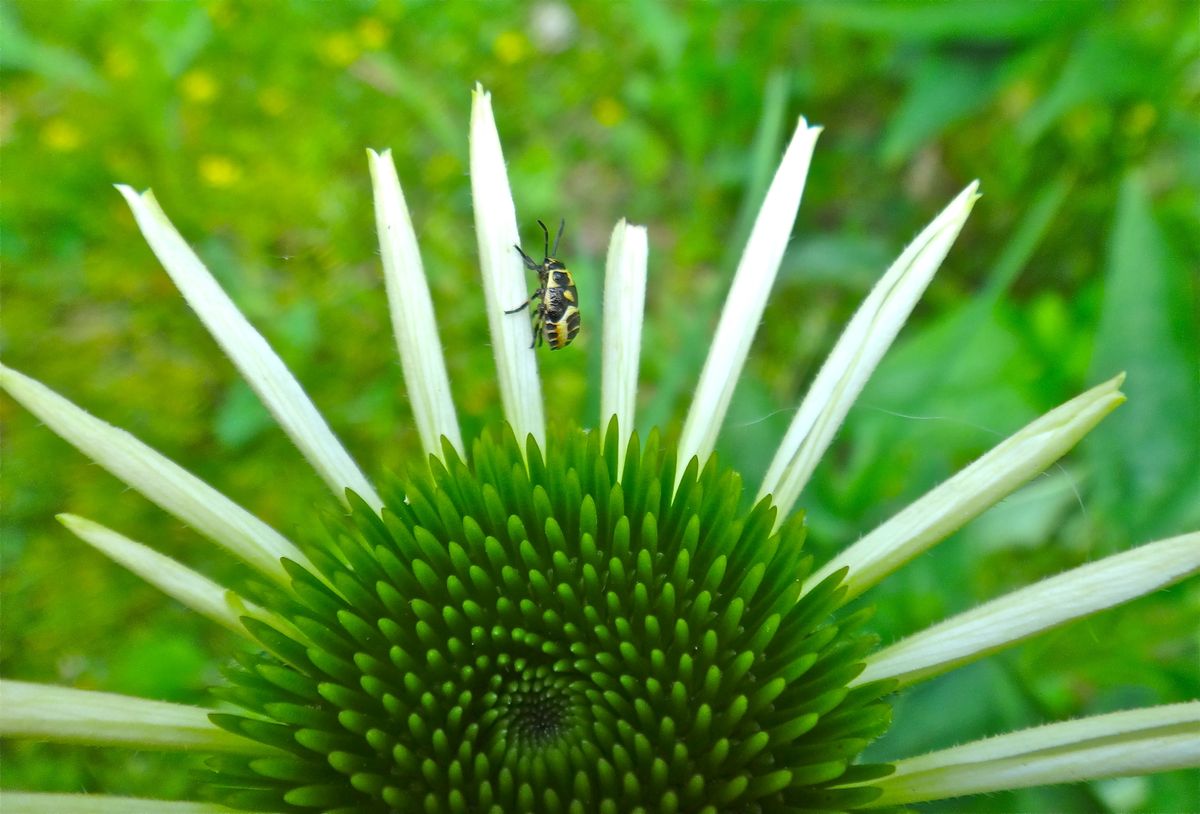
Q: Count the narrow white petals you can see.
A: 13